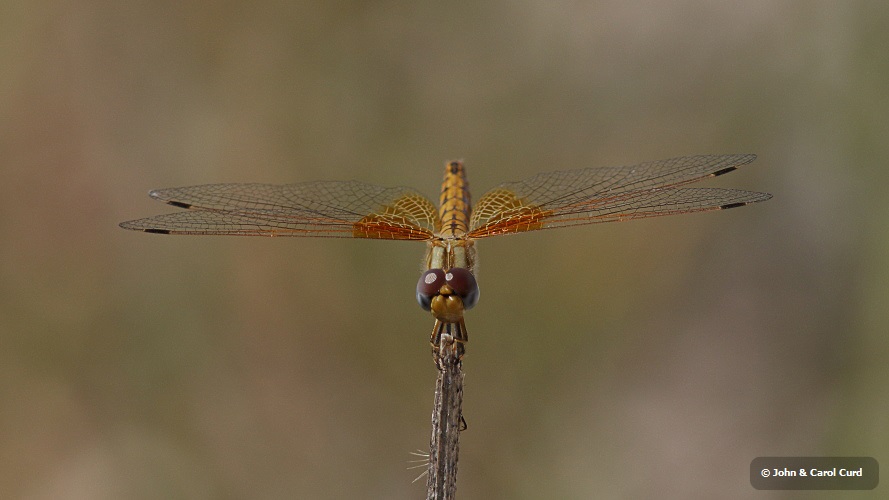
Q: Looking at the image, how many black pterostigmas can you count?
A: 4